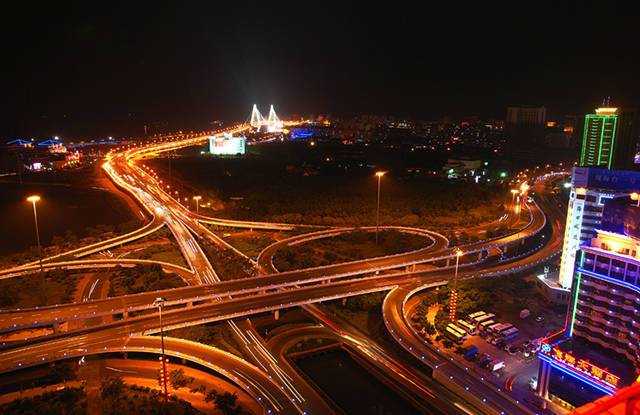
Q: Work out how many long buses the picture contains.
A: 9